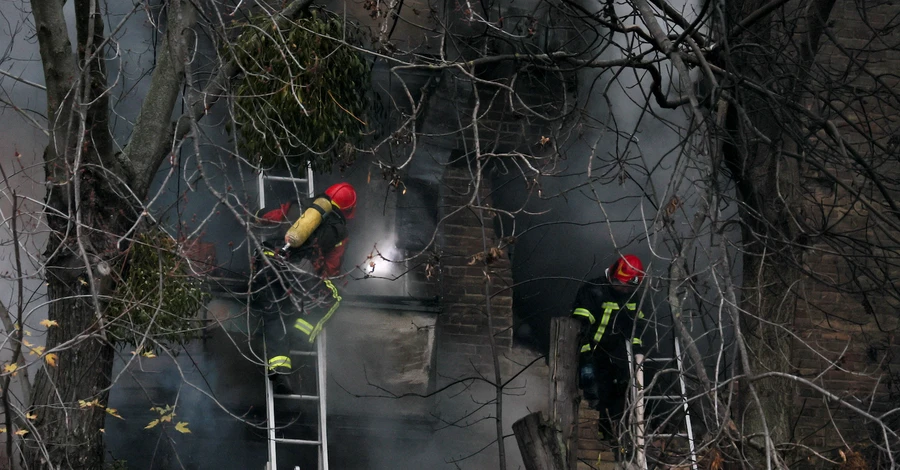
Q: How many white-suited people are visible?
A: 0